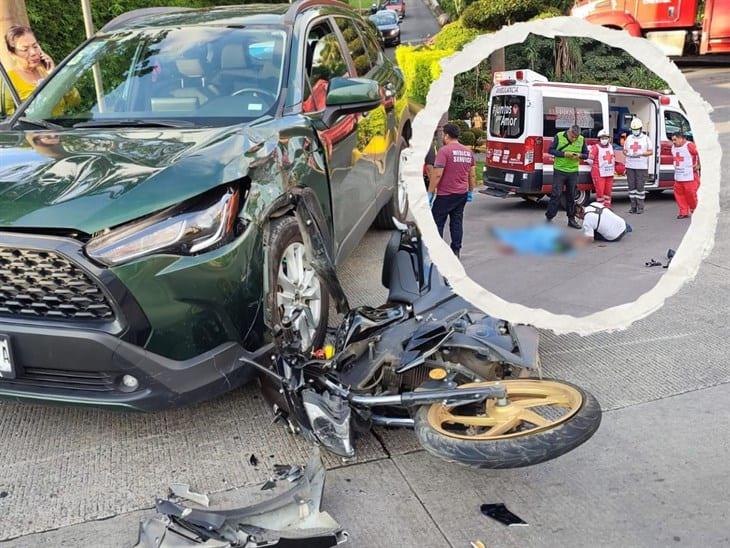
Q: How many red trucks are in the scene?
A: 1